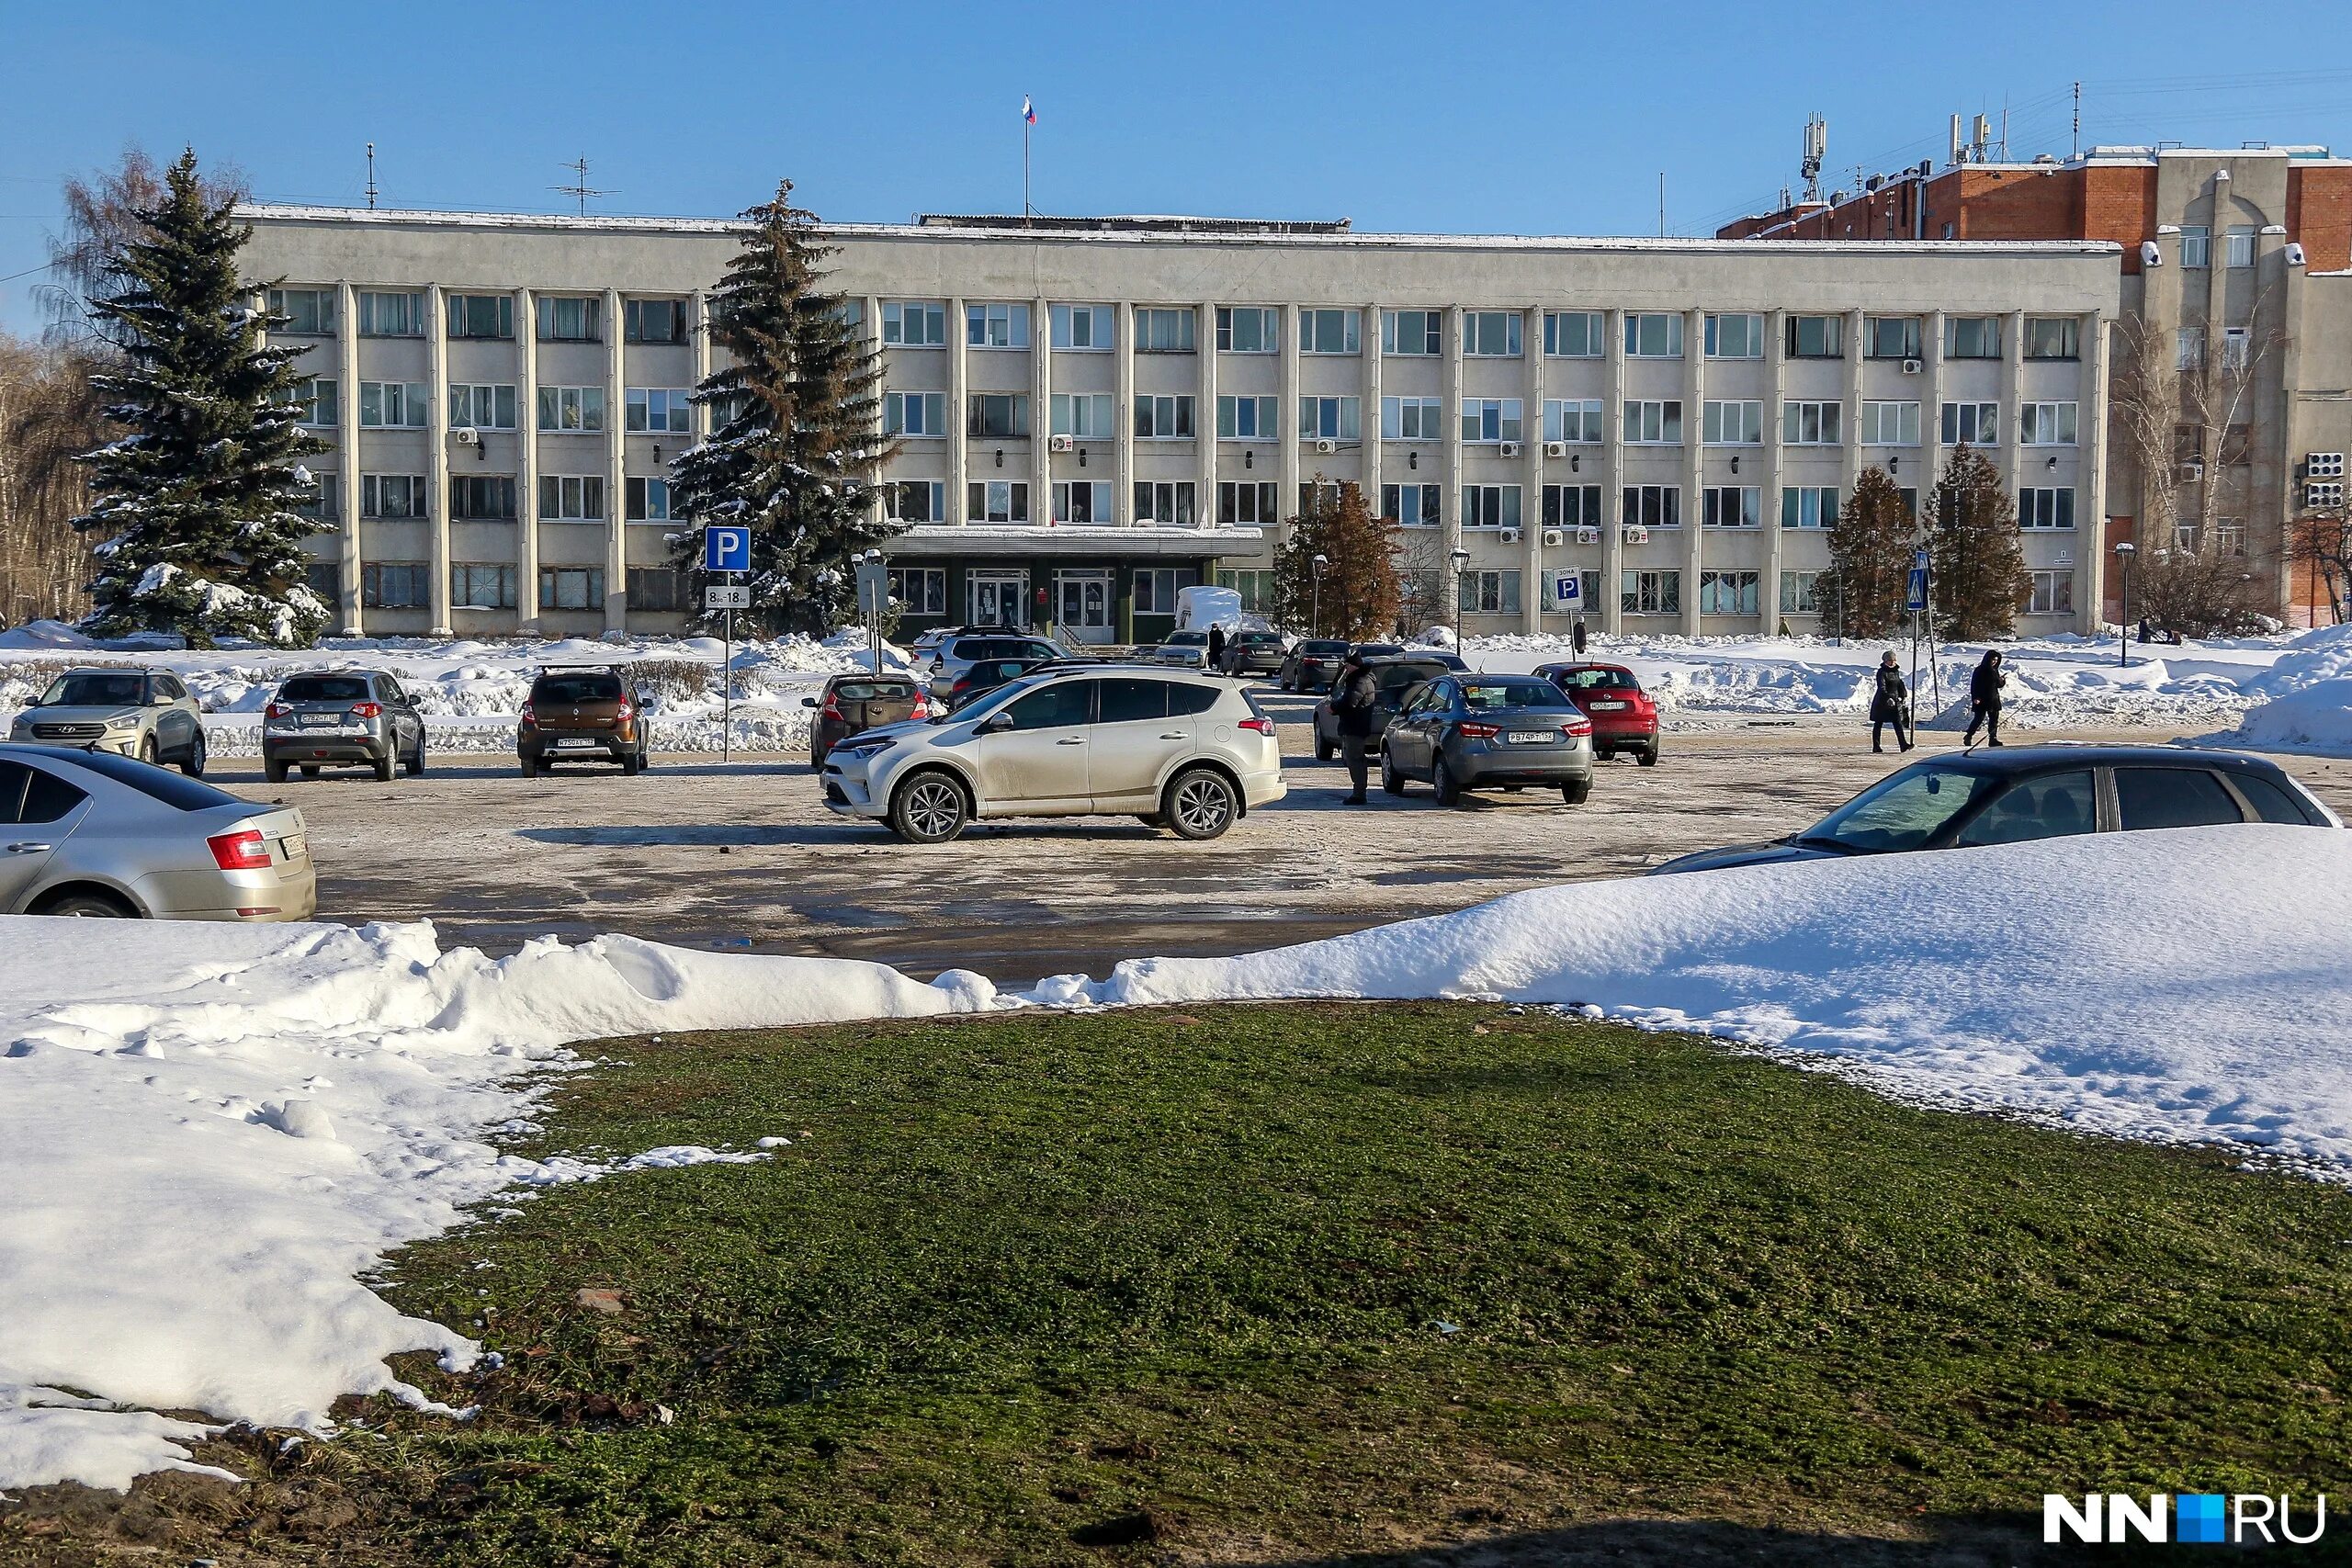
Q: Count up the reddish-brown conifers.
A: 3